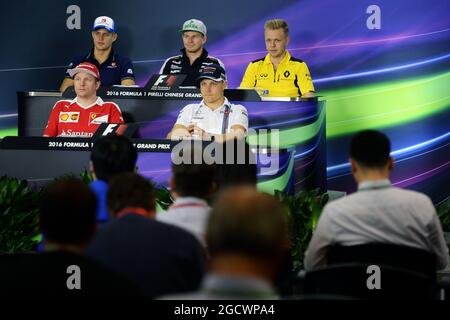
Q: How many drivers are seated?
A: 5